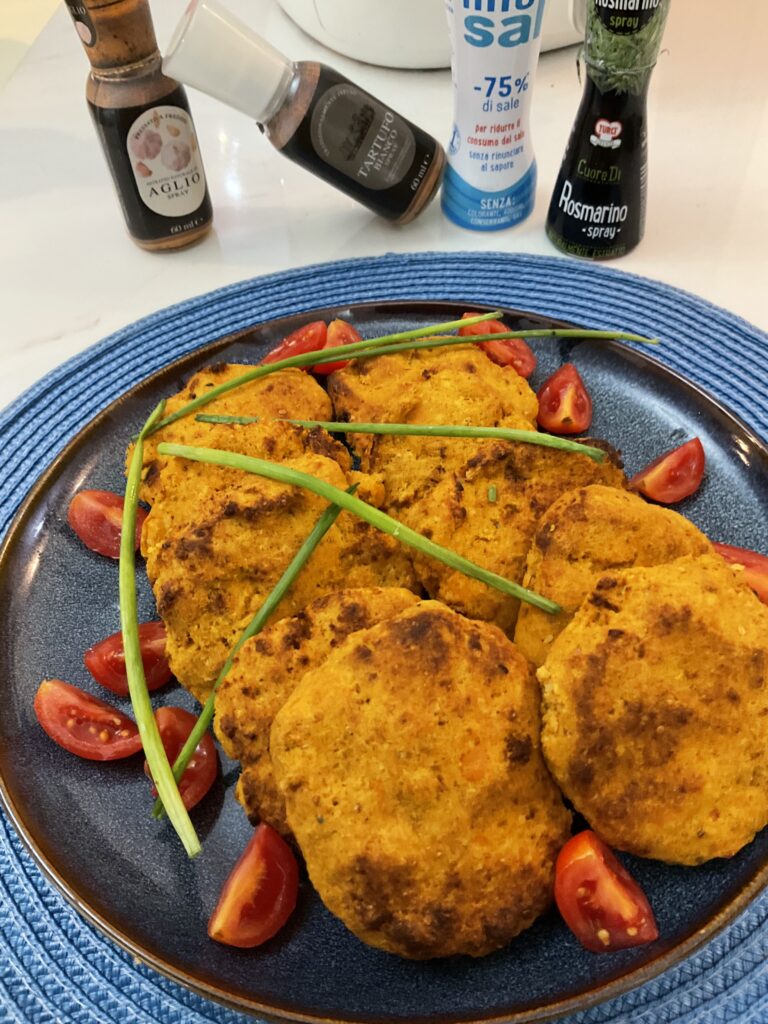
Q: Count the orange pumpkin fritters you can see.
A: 8